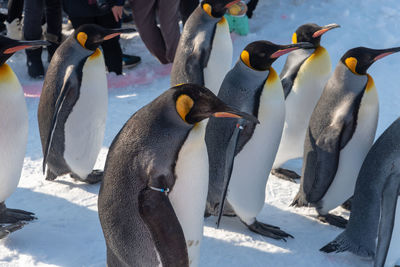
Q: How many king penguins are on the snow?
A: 8